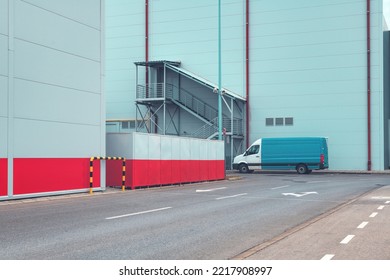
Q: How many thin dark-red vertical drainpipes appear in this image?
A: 3